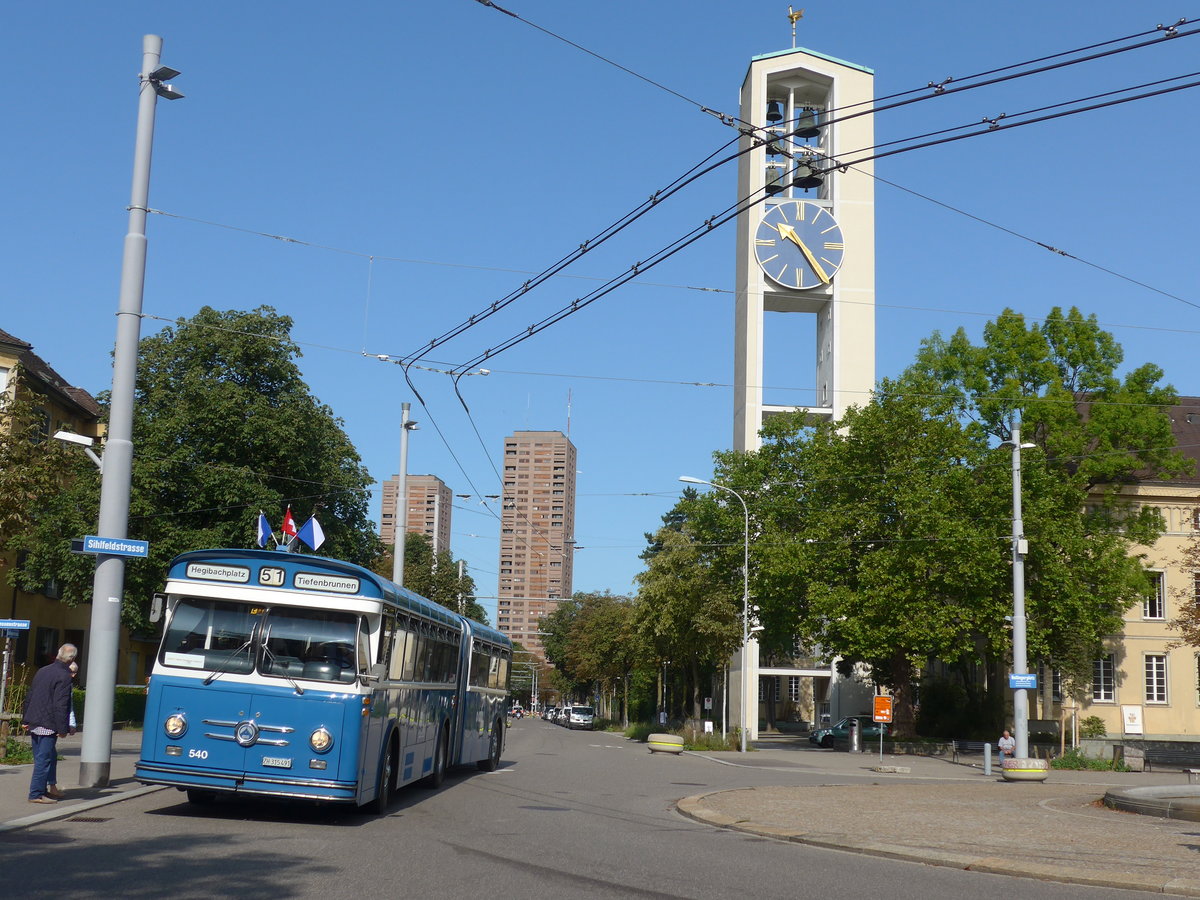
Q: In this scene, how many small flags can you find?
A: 3